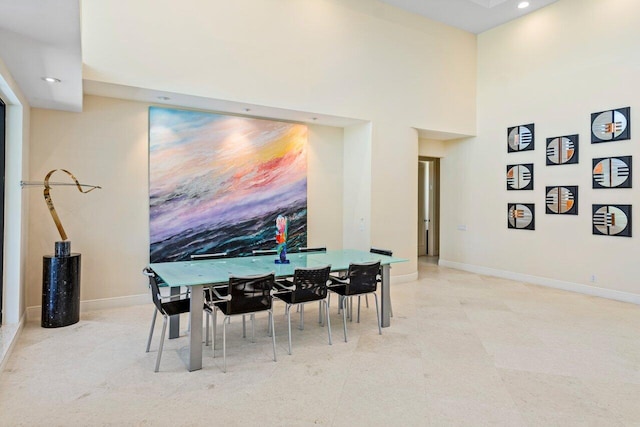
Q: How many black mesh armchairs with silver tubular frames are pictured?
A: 8